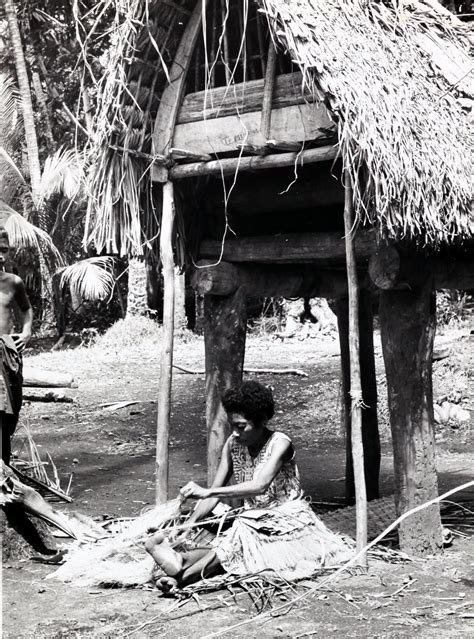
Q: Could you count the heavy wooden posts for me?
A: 3